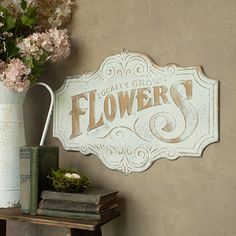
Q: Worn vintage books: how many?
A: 5